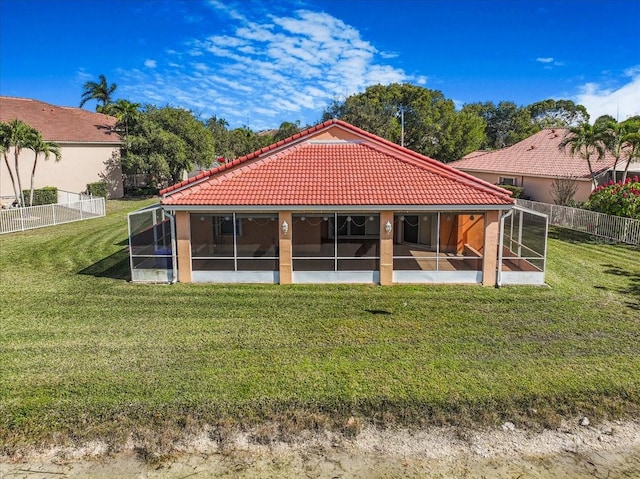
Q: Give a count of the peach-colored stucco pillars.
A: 4